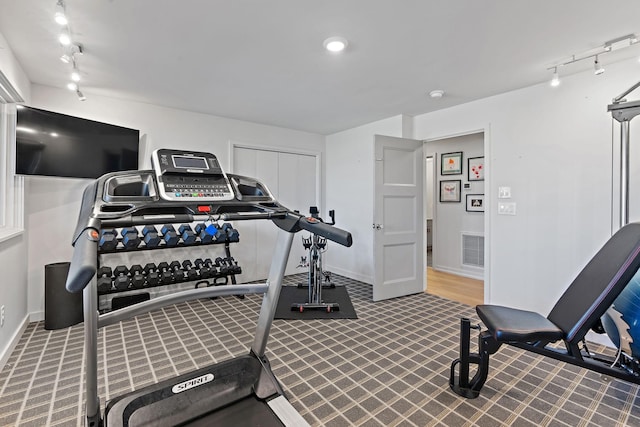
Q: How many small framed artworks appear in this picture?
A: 4